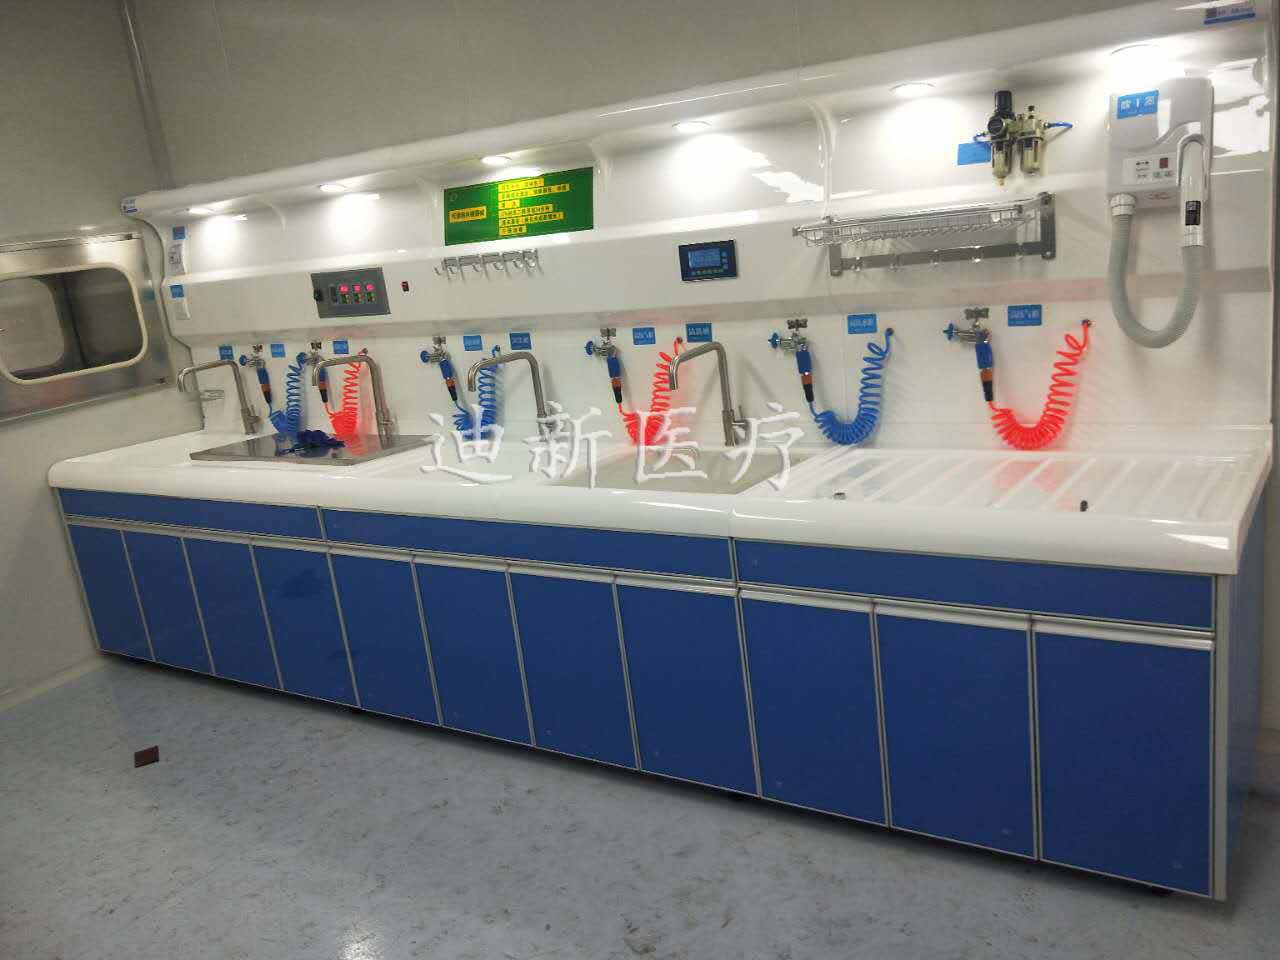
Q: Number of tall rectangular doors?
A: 11